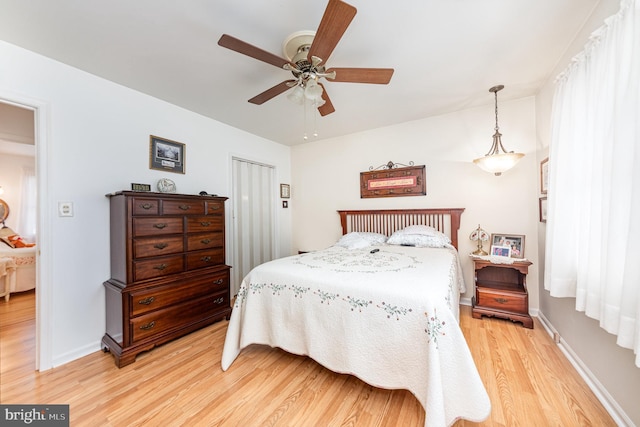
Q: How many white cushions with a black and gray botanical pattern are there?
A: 2